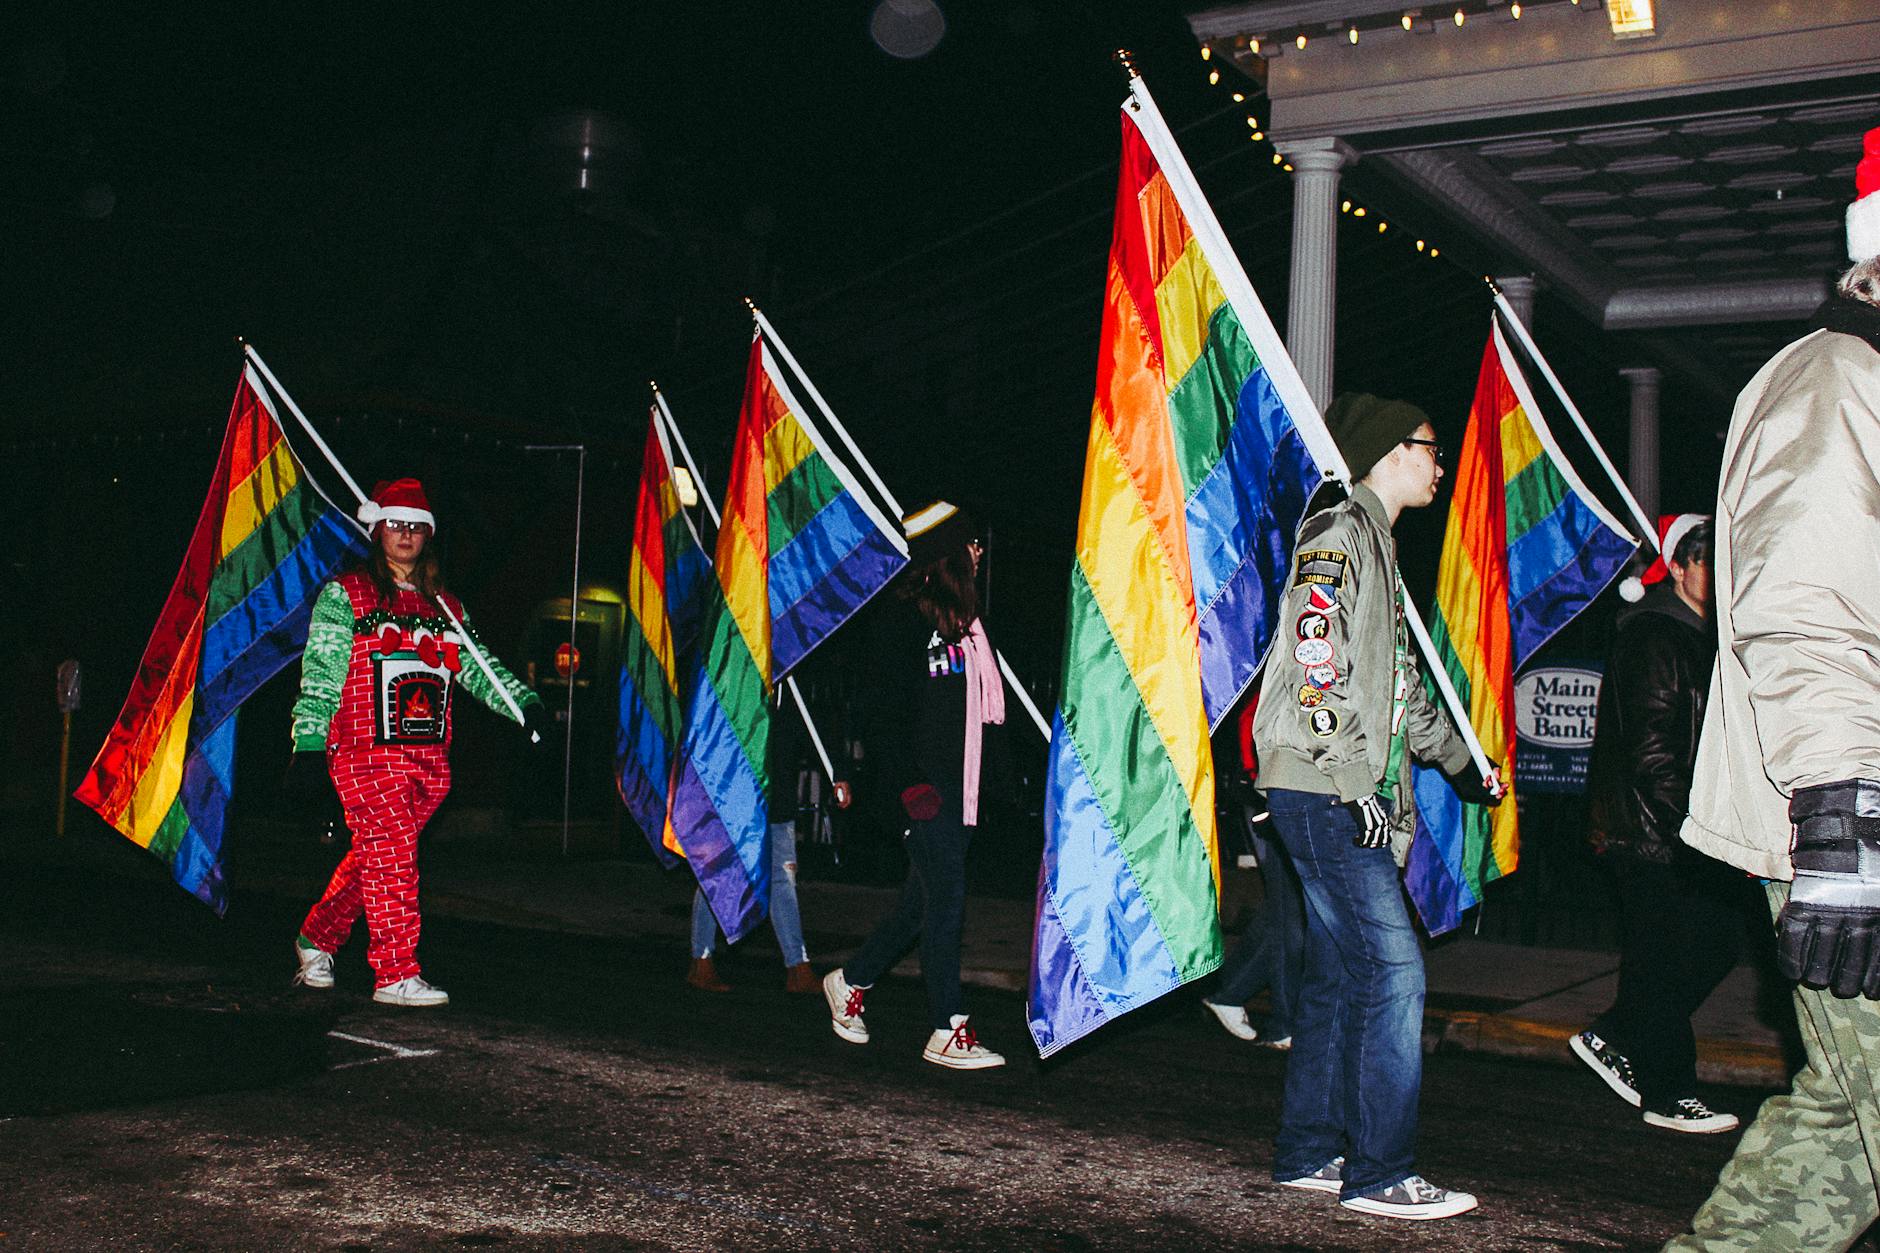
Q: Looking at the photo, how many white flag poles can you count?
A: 5